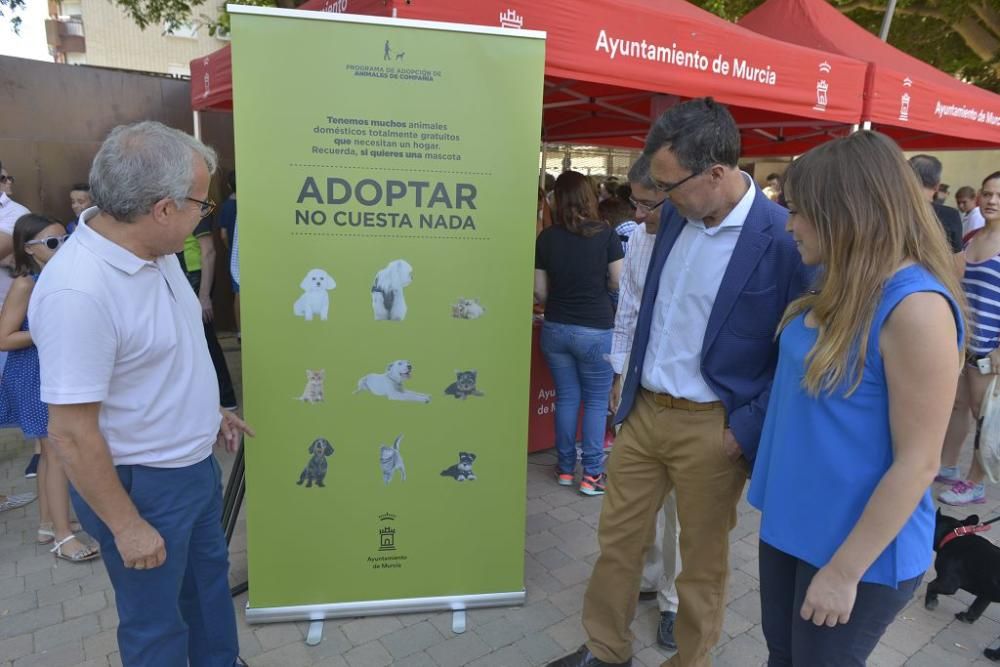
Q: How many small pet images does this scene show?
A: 9